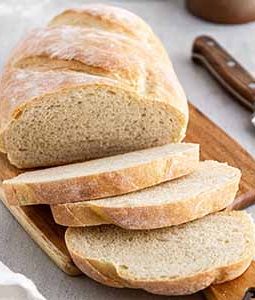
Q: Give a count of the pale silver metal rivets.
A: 3